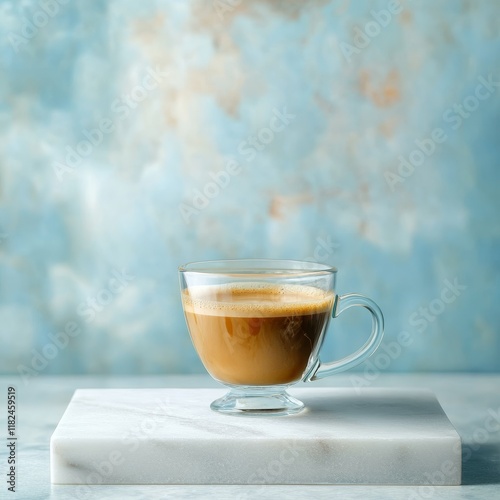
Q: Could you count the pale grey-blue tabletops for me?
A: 1